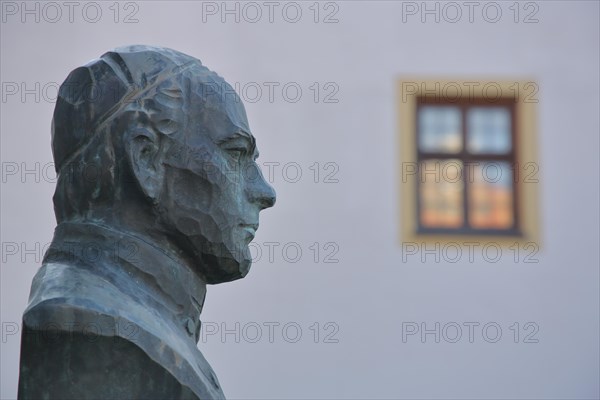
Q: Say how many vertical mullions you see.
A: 1